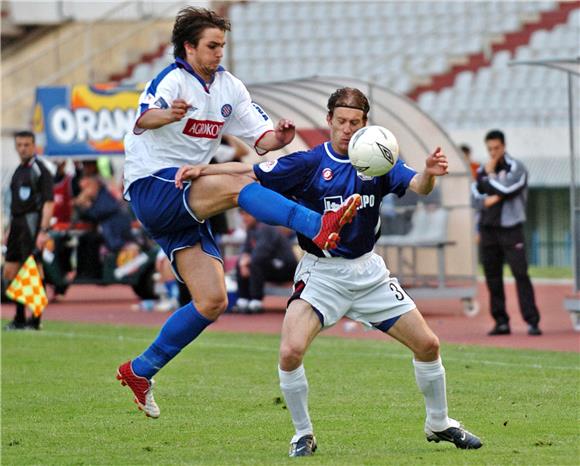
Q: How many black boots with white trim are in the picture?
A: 2